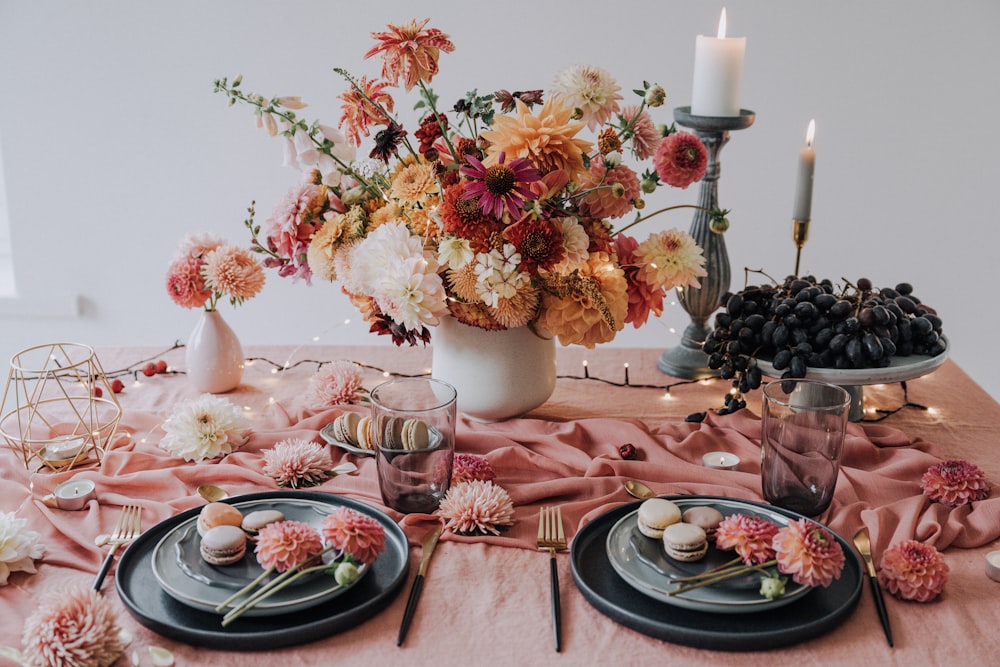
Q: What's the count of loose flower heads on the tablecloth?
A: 9